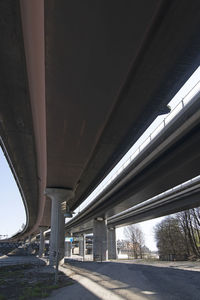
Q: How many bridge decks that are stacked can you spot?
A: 3